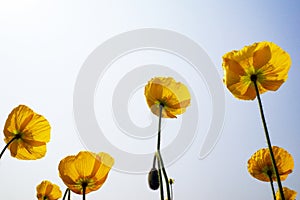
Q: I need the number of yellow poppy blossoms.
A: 7